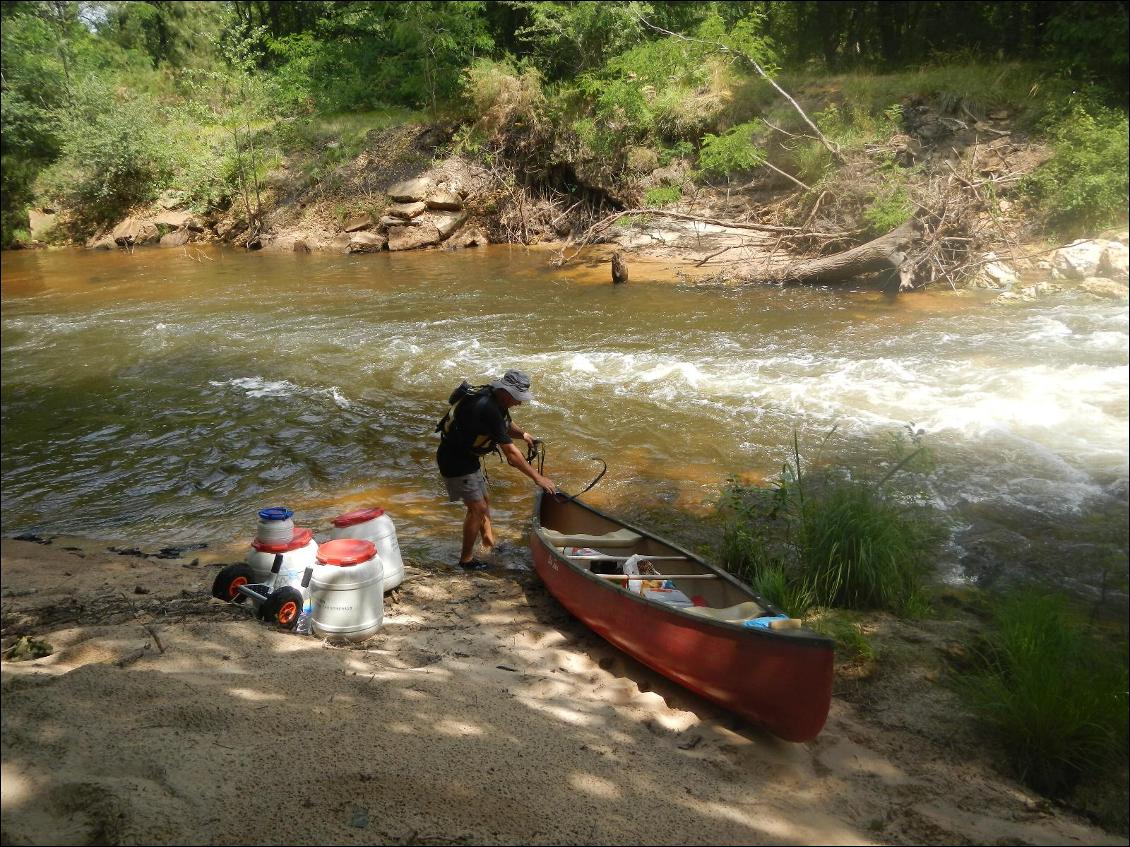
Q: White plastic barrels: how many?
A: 4